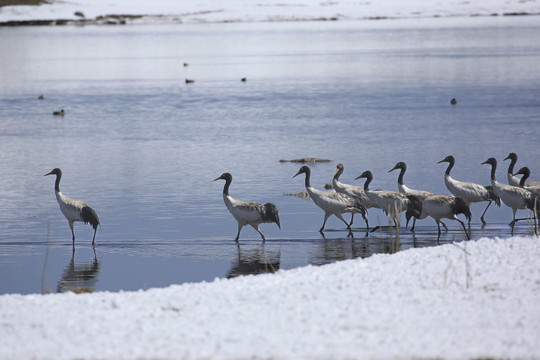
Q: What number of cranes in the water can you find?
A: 11